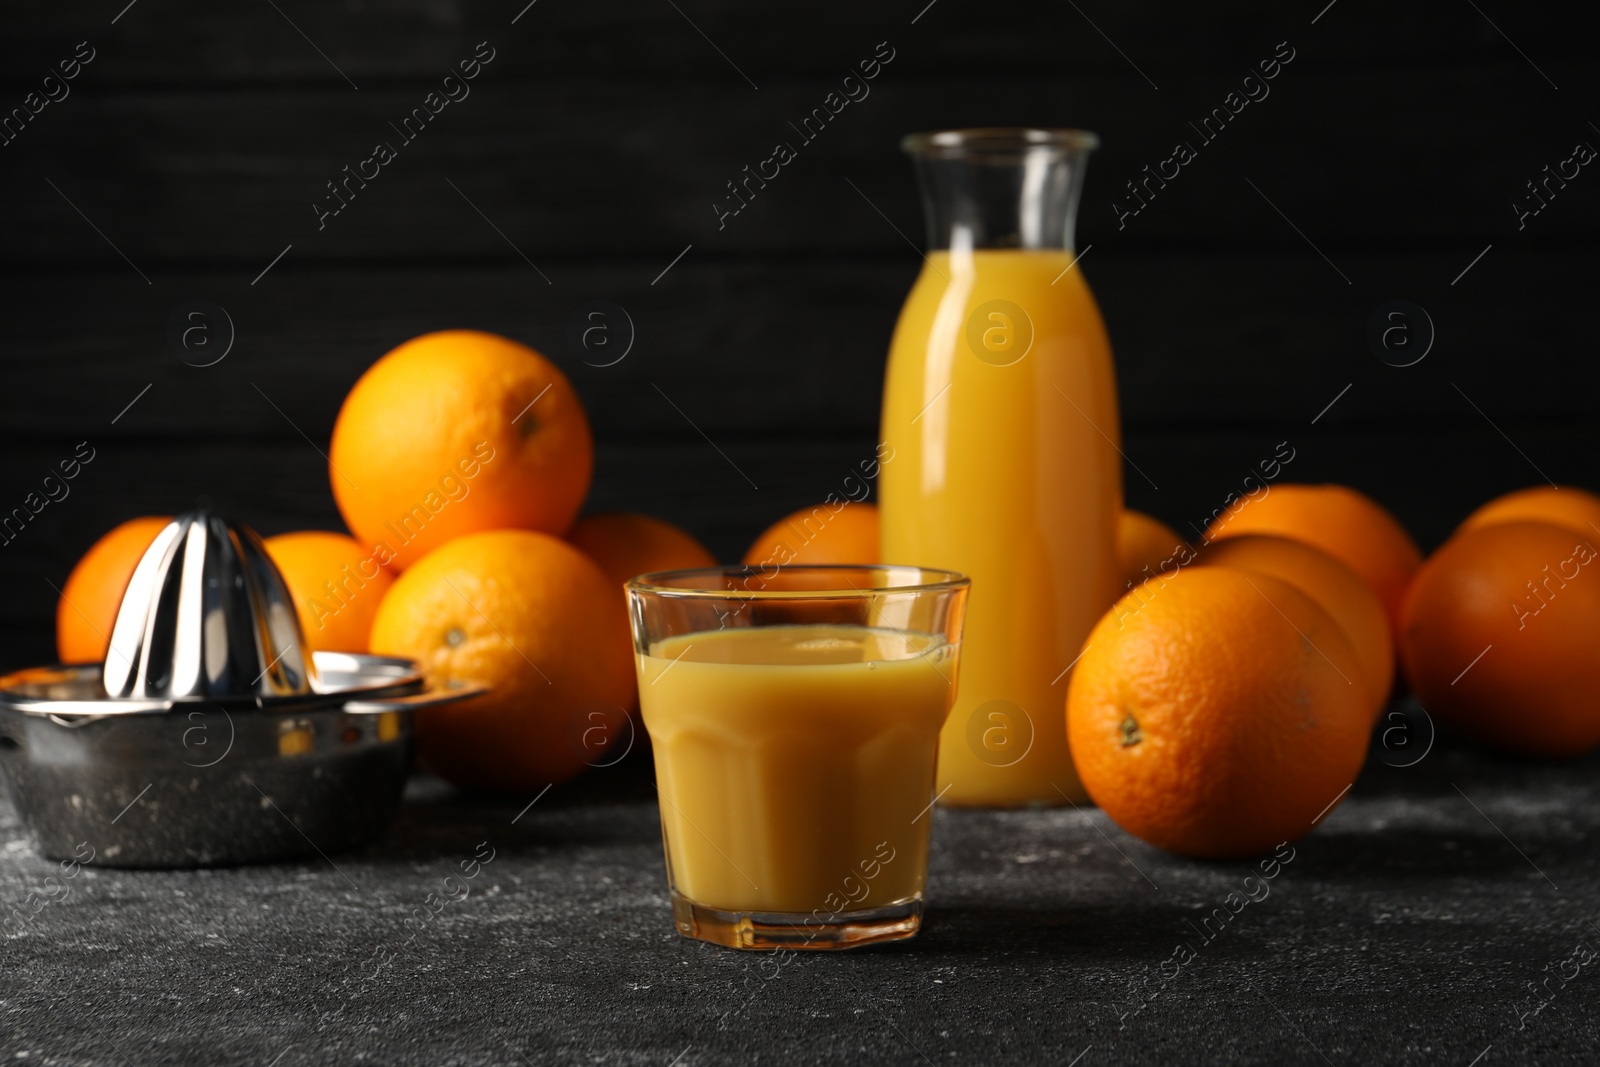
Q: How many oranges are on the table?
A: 12